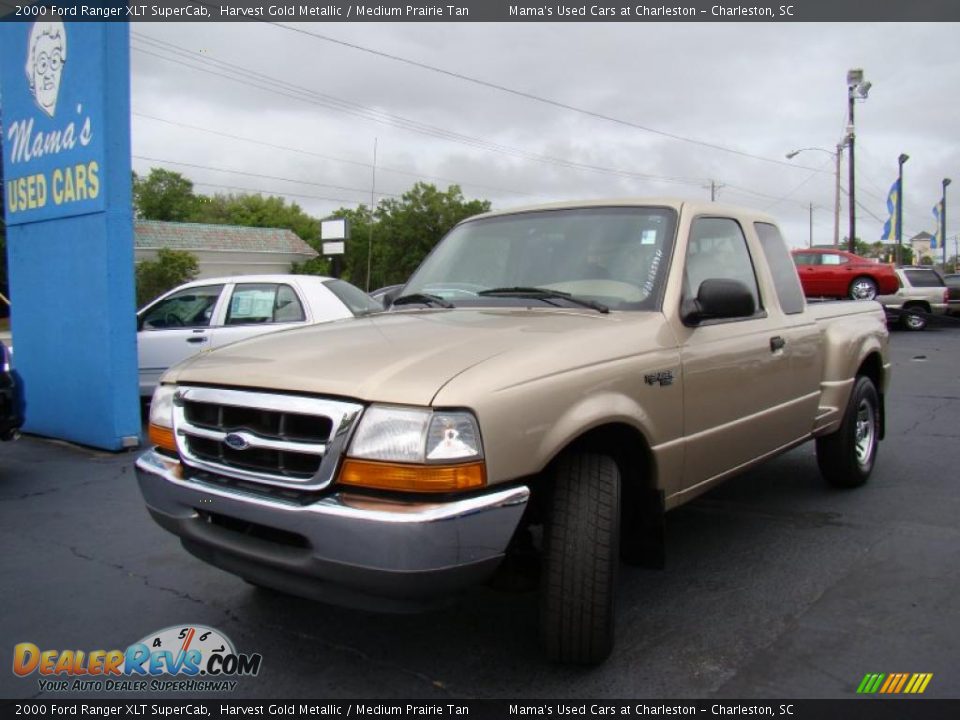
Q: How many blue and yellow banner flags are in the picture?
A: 2